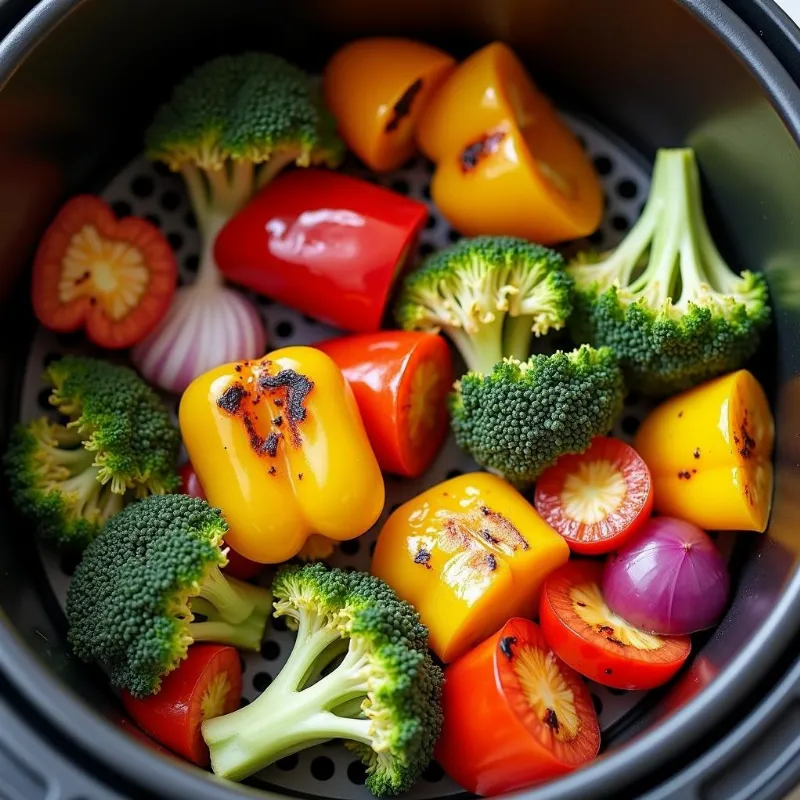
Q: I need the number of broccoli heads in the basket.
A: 7